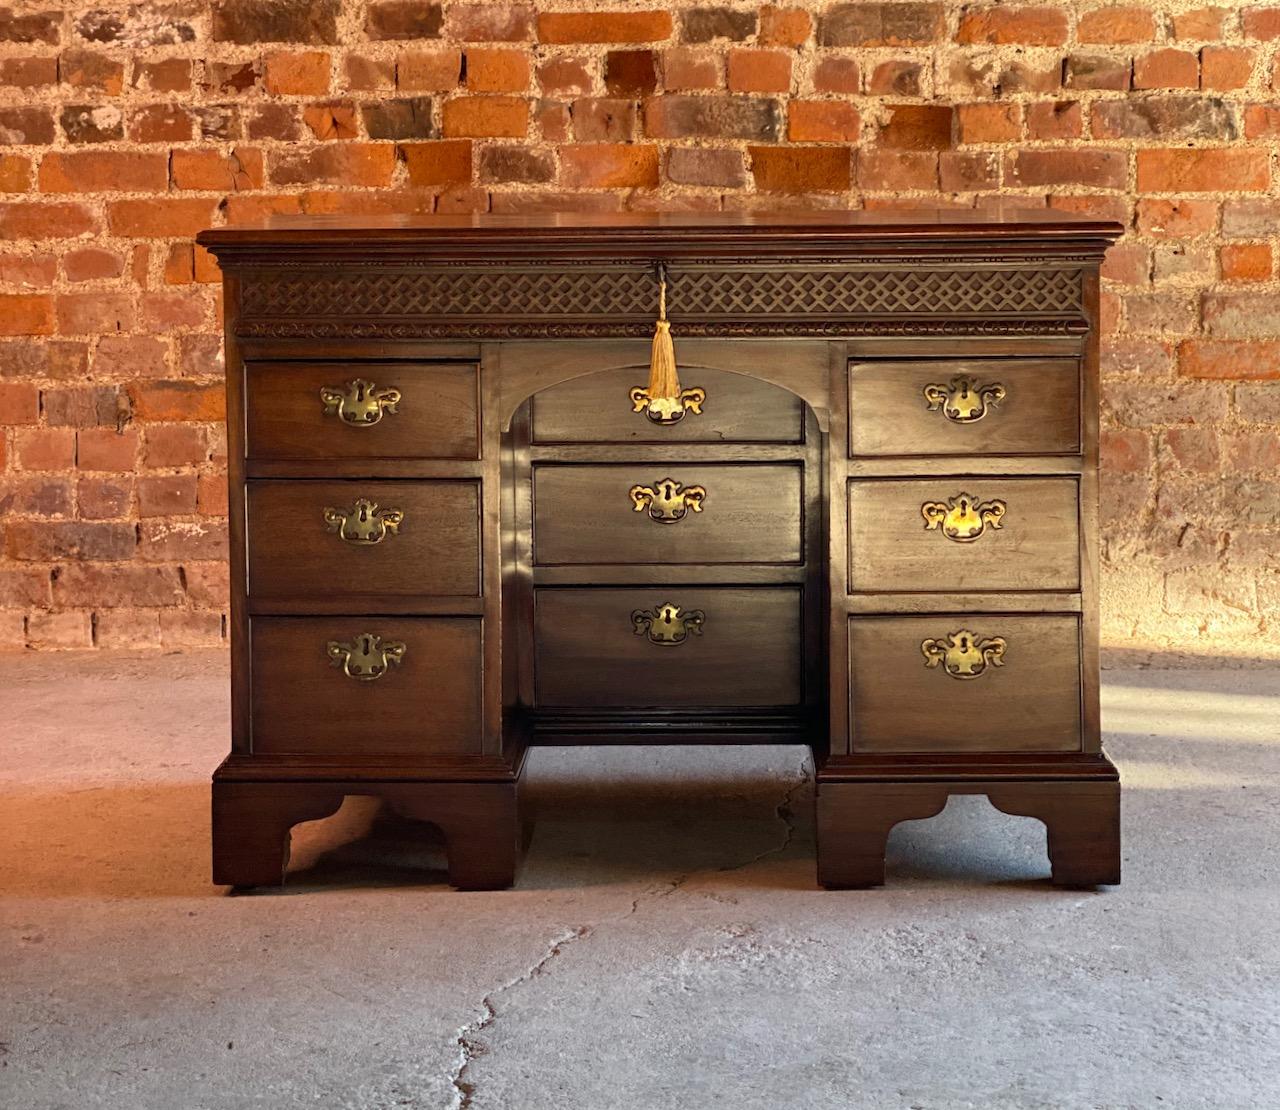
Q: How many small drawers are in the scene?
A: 9